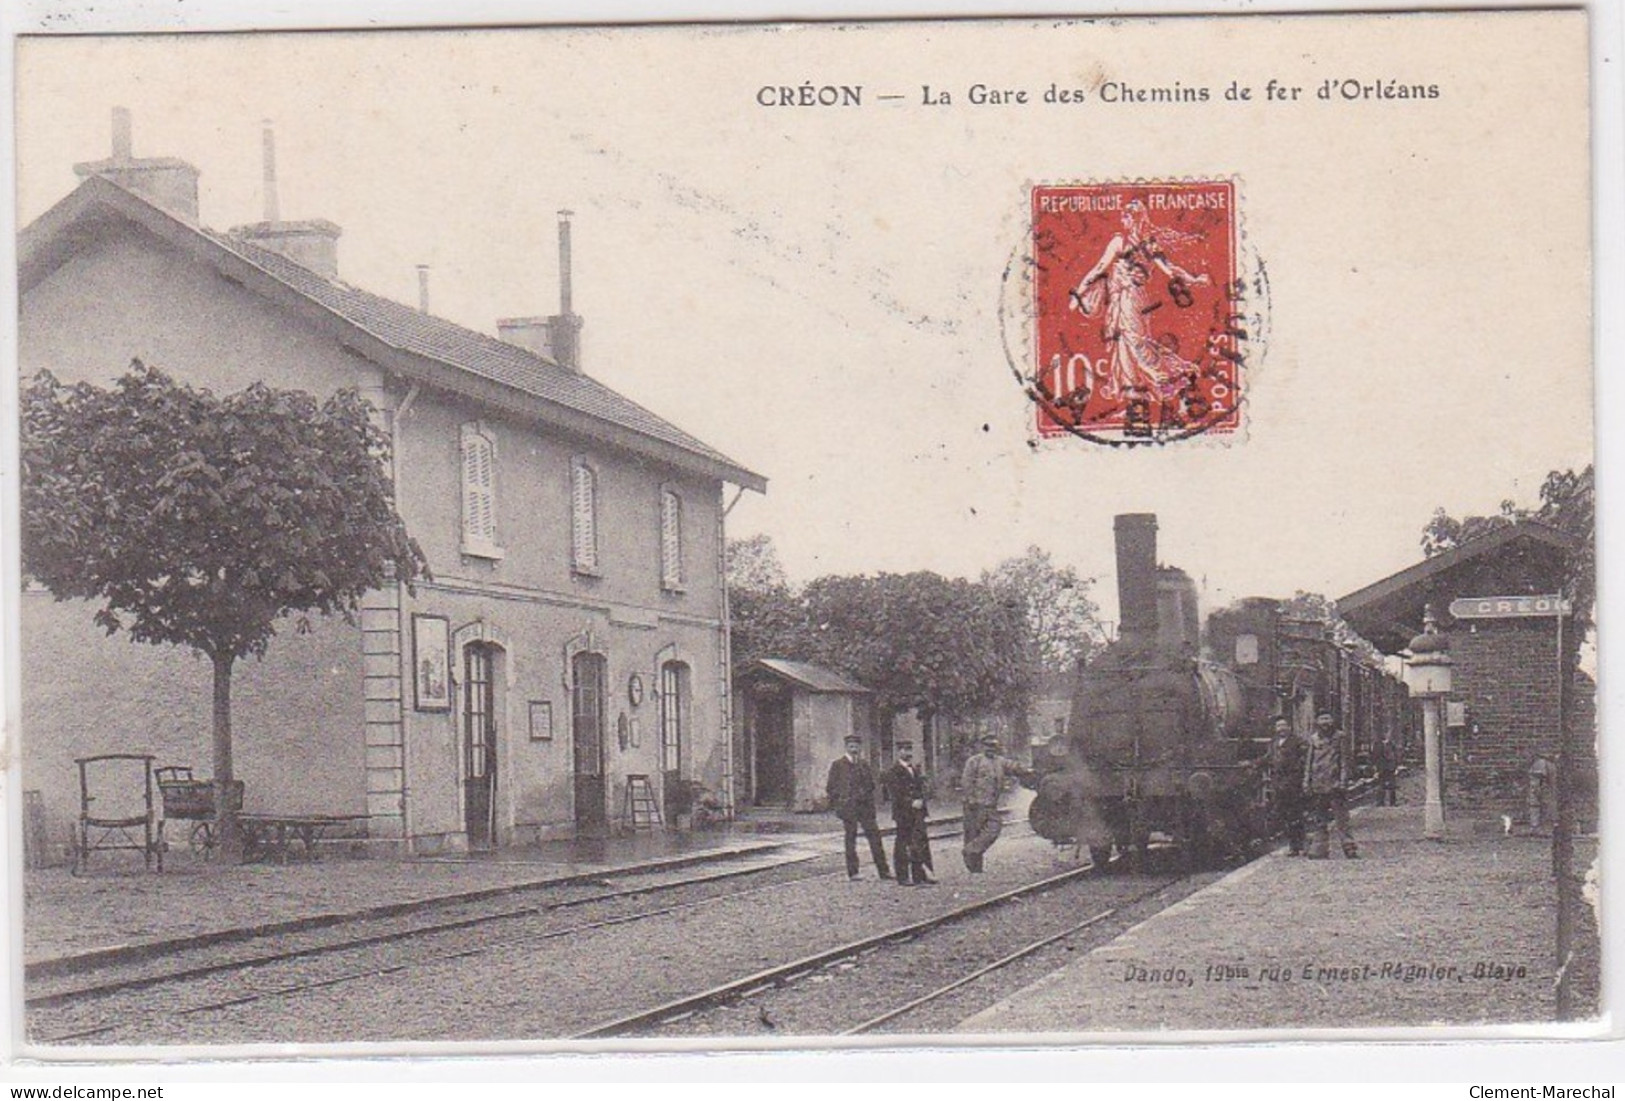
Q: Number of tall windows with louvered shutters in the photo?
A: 3